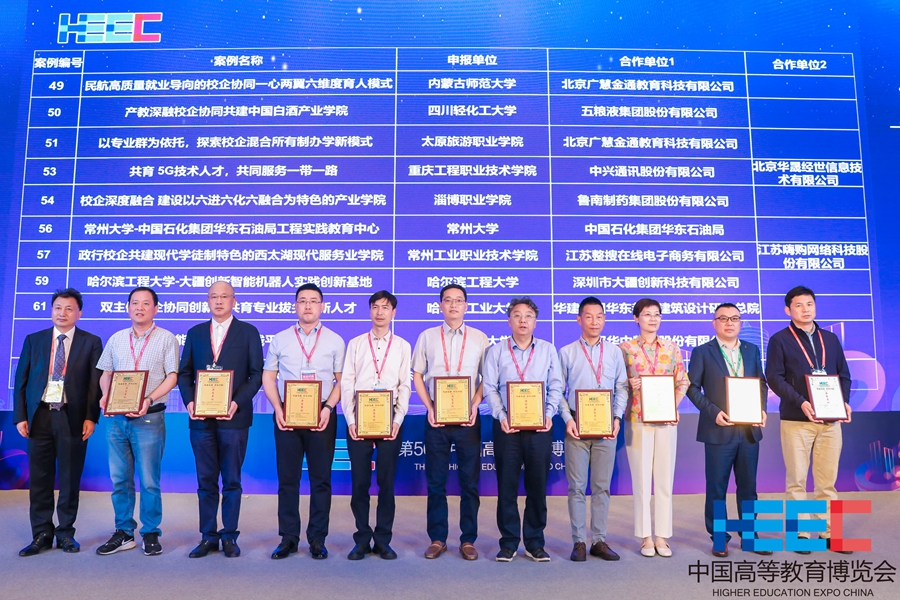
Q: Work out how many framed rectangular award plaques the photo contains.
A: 10